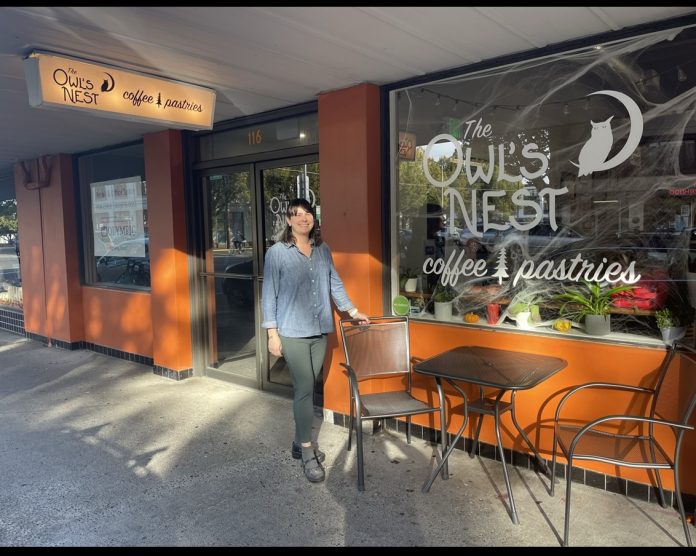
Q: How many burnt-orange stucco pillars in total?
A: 3